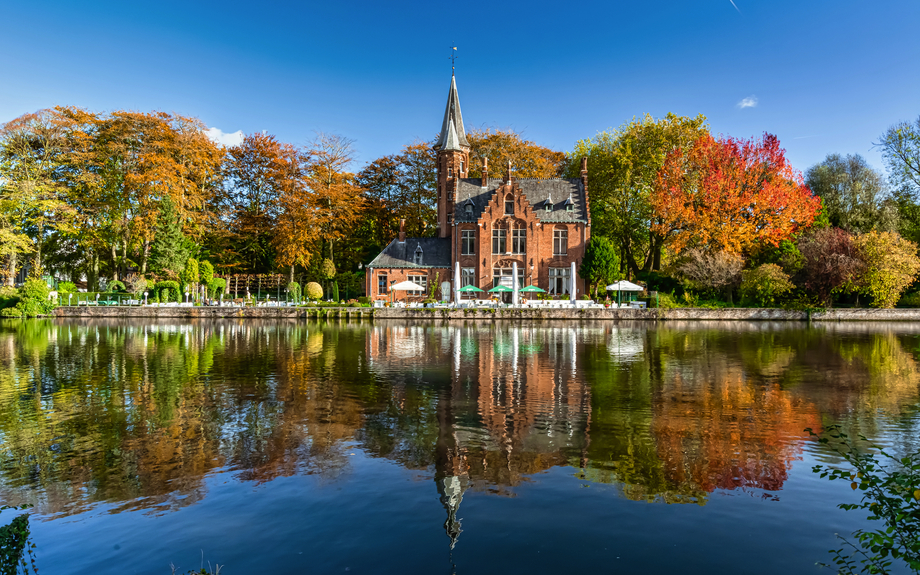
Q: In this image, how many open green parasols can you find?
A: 3